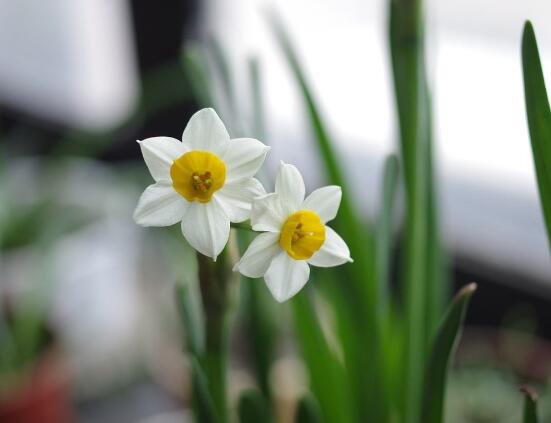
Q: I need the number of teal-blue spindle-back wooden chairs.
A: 0